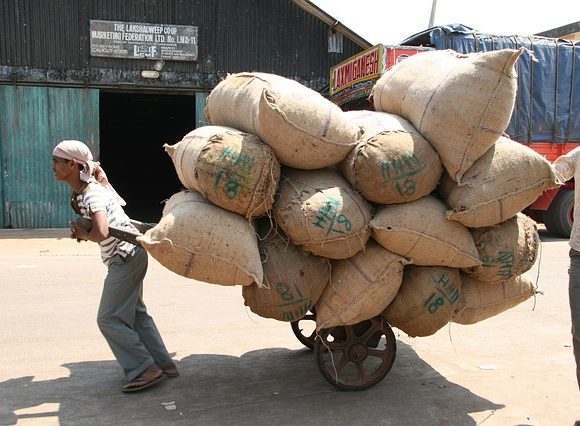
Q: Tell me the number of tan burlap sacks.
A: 13